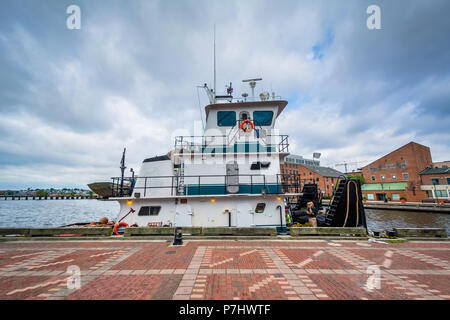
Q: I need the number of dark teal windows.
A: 2